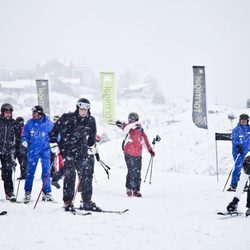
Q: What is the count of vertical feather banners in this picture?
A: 3